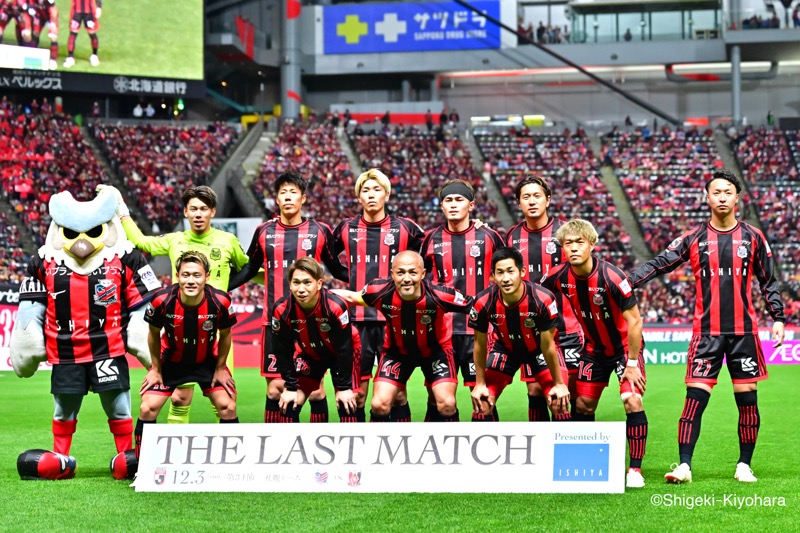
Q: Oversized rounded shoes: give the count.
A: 2